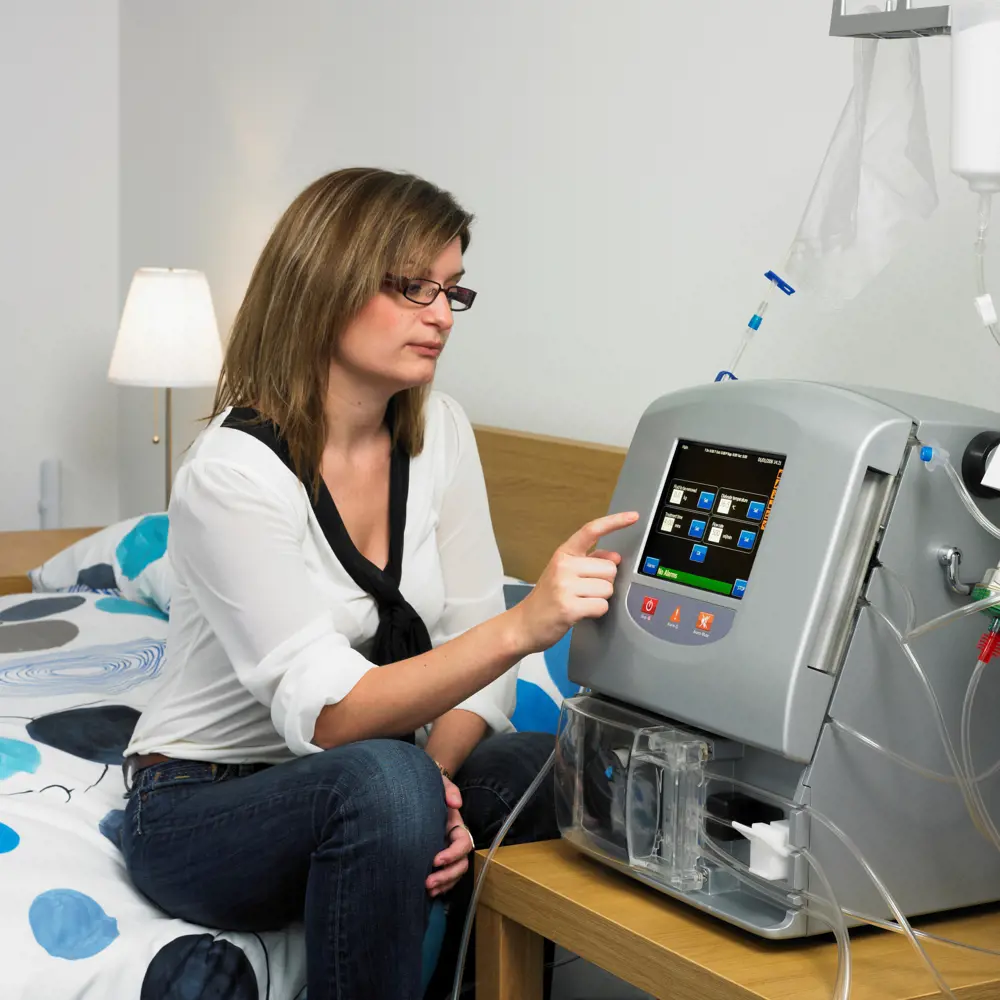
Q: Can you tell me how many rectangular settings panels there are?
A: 4